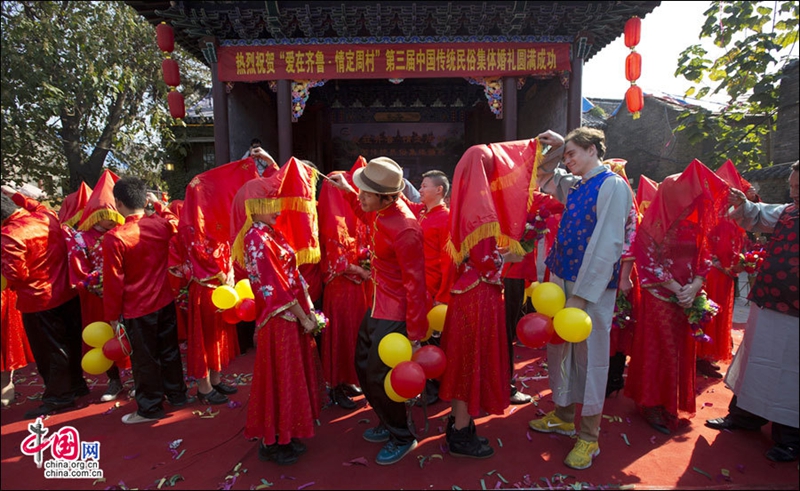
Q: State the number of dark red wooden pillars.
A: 4